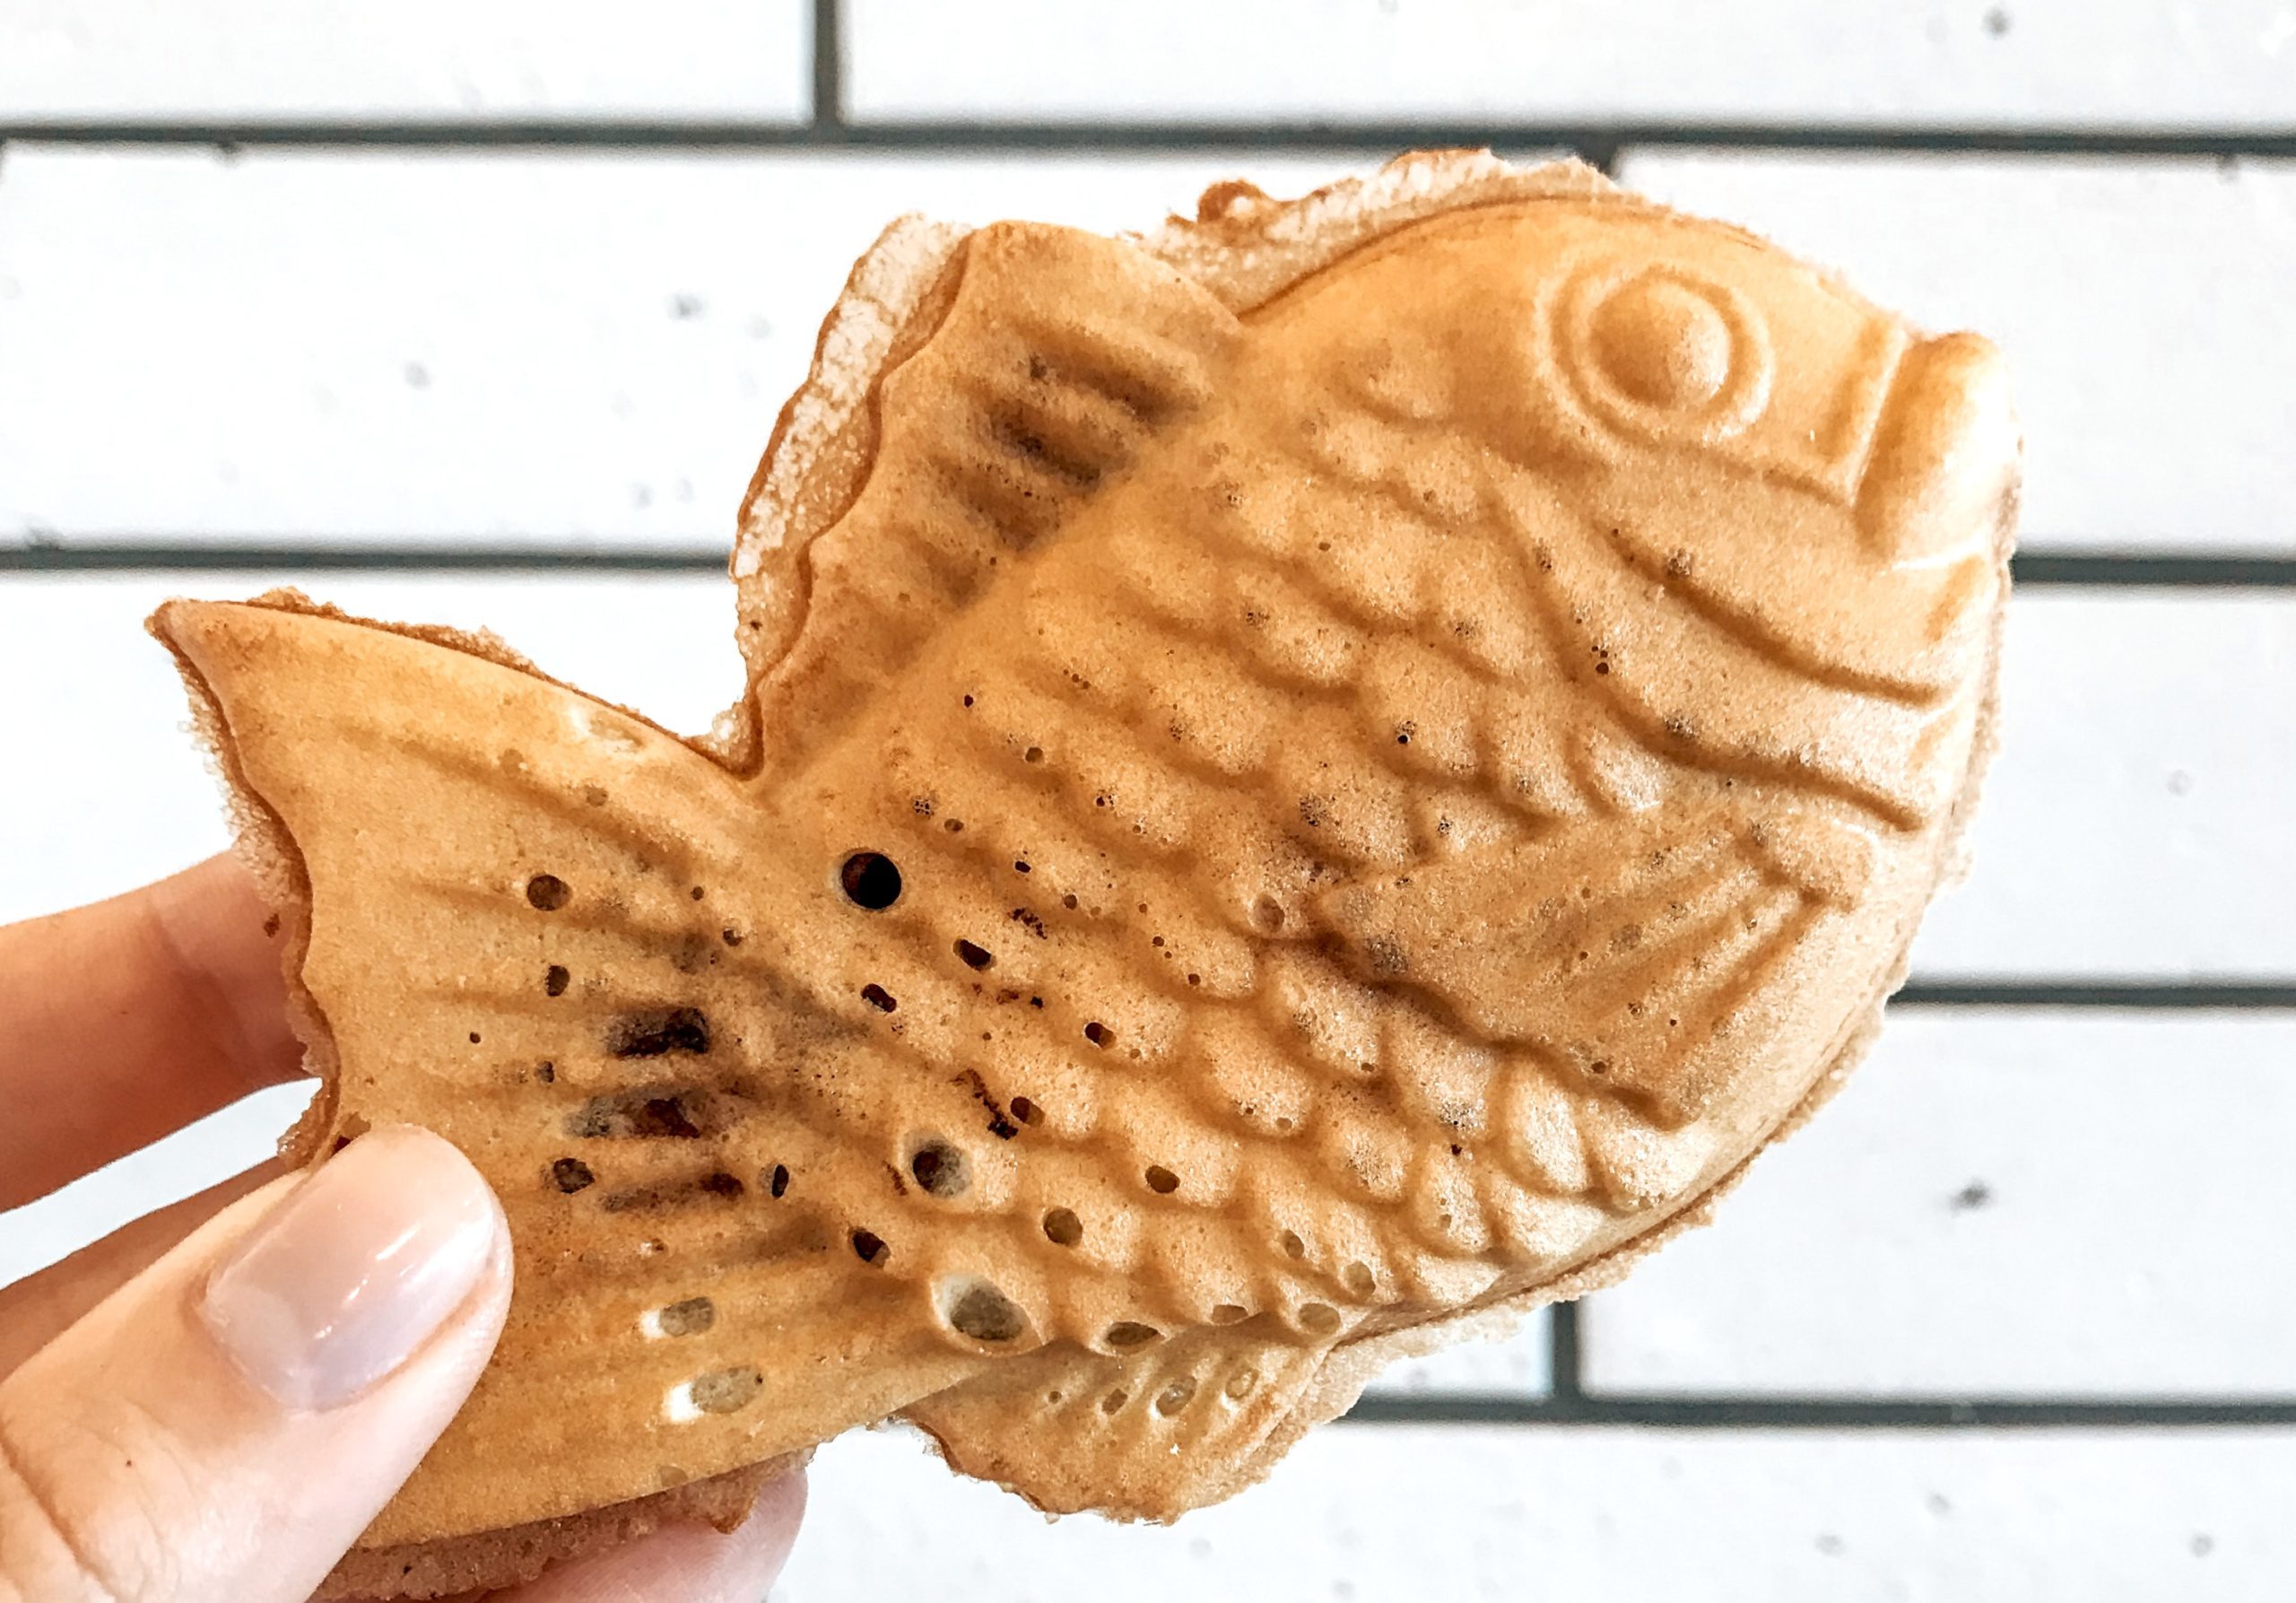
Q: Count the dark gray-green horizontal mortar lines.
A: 4